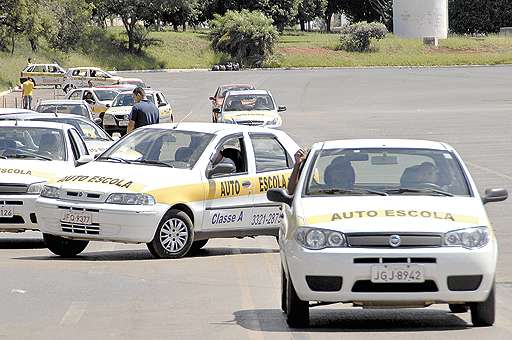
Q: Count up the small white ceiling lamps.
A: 0